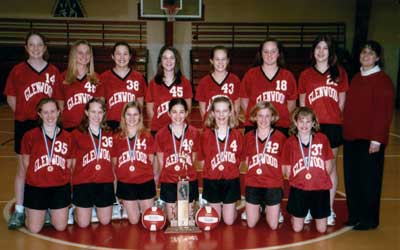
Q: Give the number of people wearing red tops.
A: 15